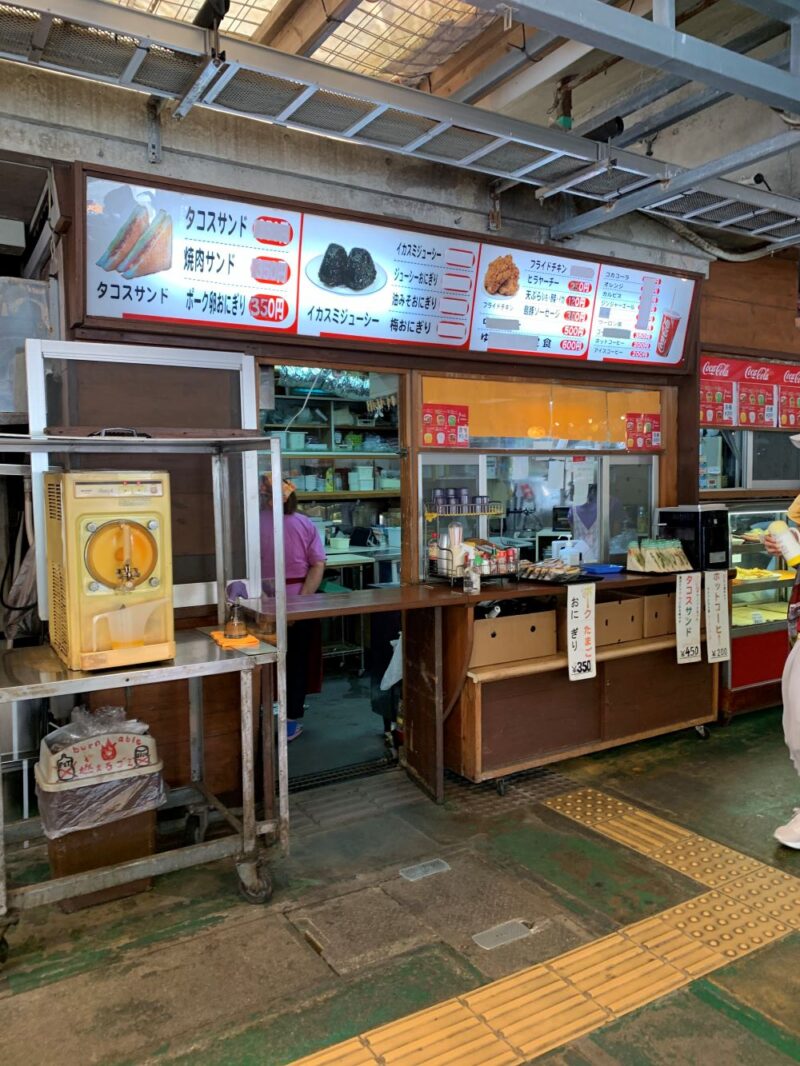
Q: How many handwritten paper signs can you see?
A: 3